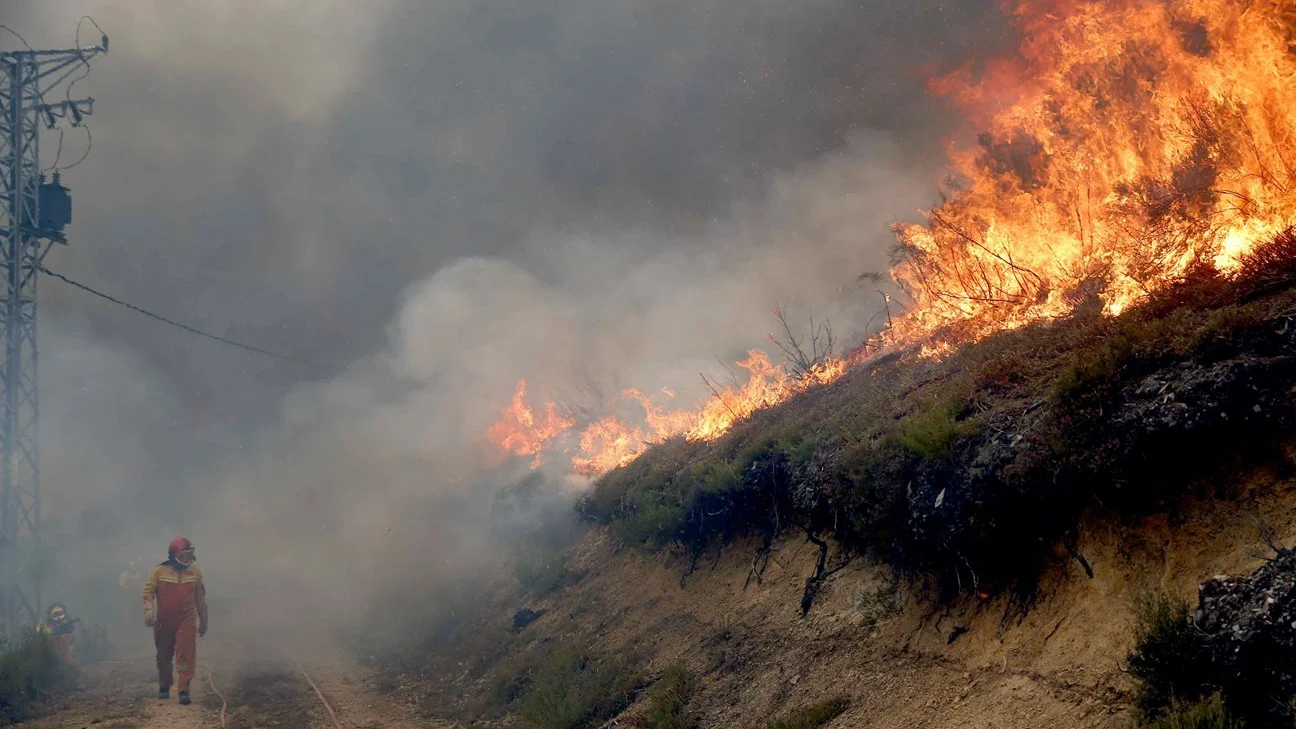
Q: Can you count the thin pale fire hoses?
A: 2